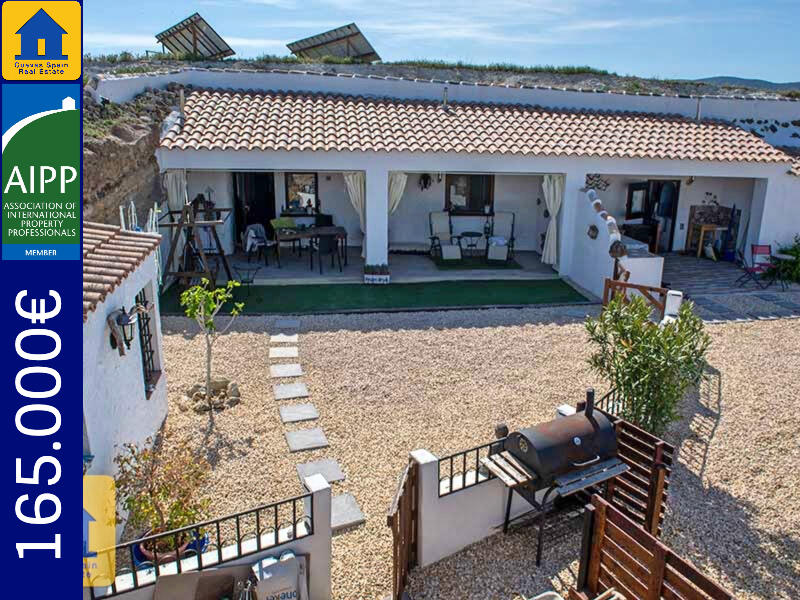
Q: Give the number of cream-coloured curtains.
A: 4